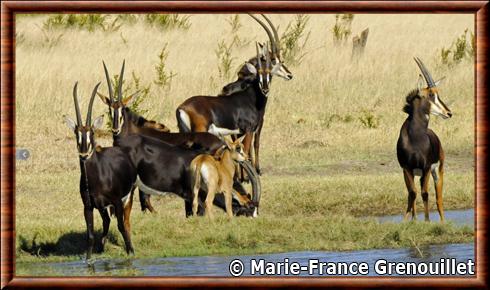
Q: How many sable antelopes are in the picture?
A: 7